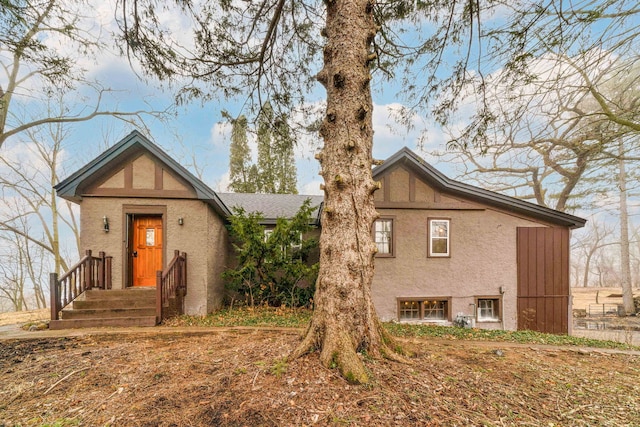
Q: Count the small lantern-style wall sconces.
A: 2